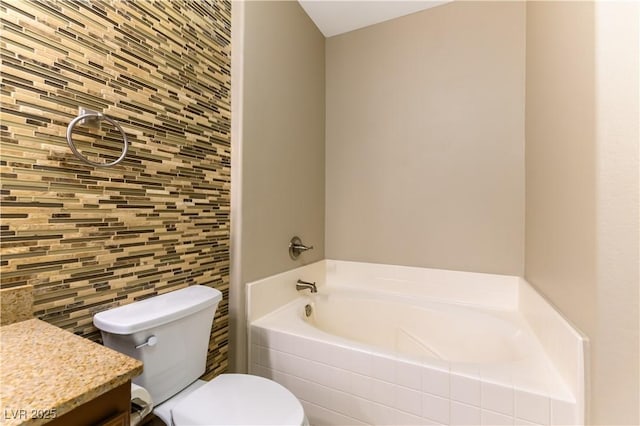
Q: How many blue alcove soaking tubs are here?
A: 0